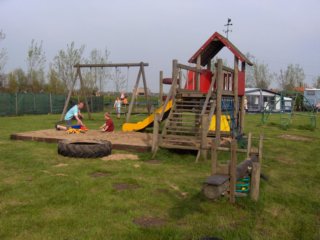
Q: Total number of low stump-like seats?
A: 1